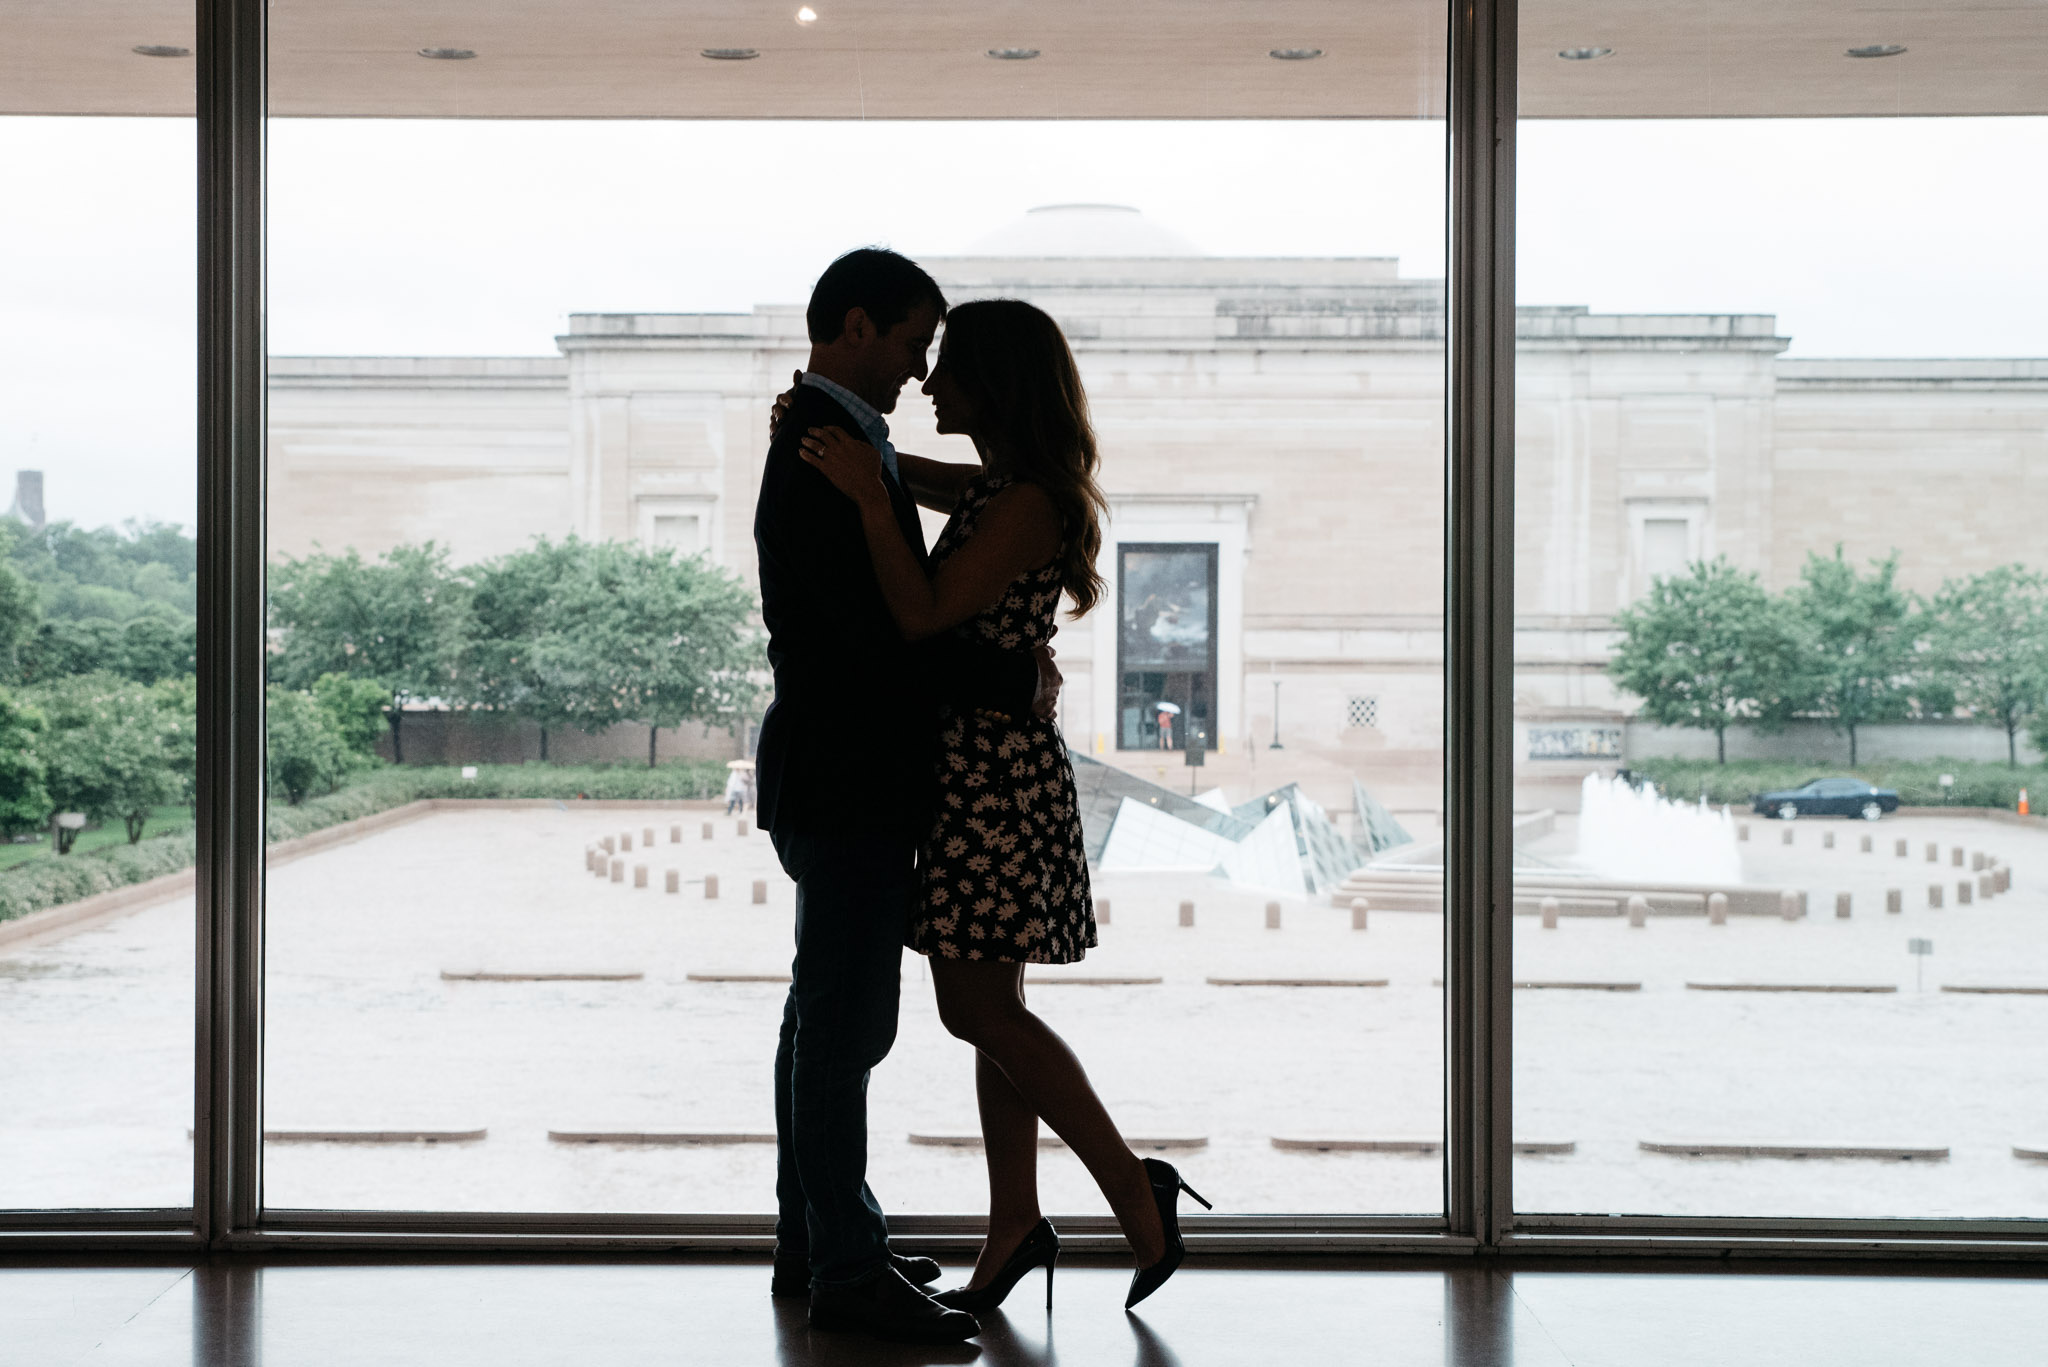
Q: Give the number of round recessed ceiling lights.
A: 7